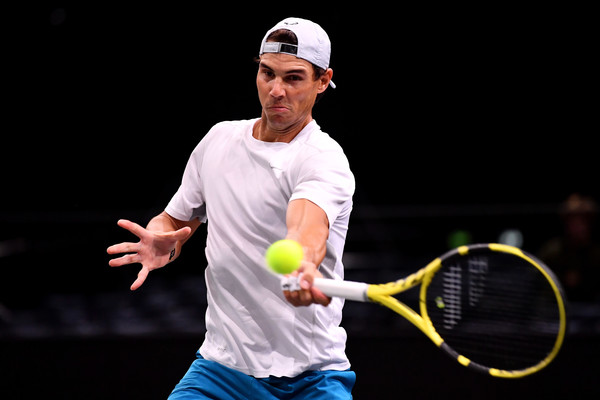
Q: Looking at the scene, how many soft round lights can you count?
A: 2